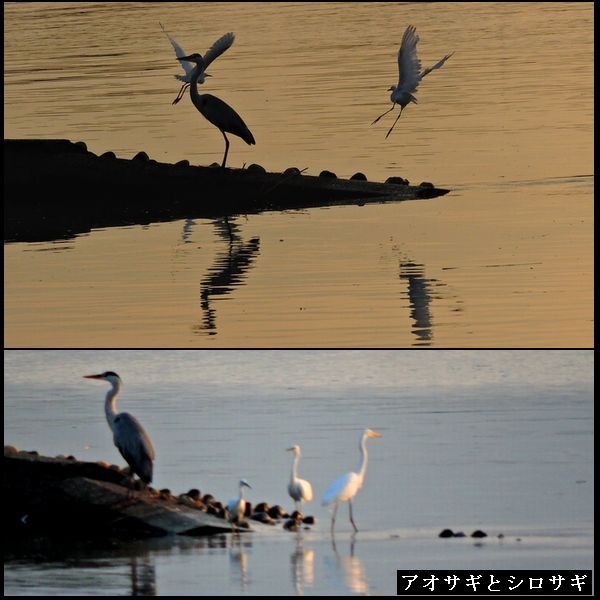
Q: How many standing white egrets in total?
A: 3